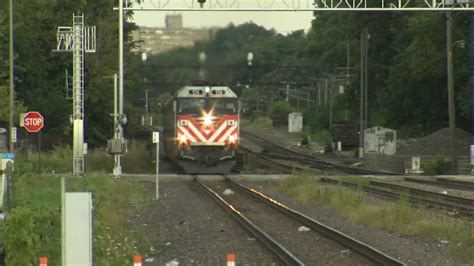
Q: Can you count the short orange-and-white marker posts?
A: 3